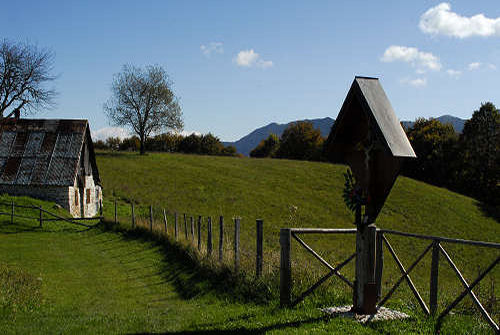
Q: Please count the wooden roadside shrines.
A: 1